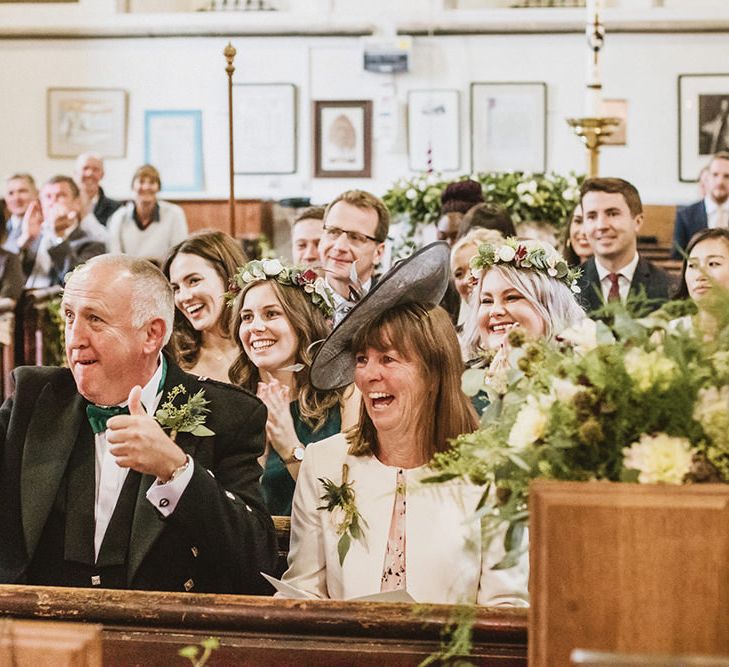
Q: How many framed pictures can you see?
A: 8